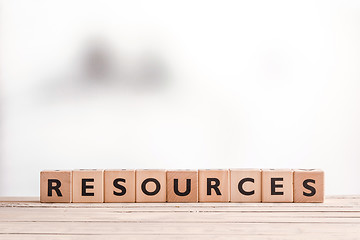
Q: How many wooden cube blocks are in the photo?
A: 9